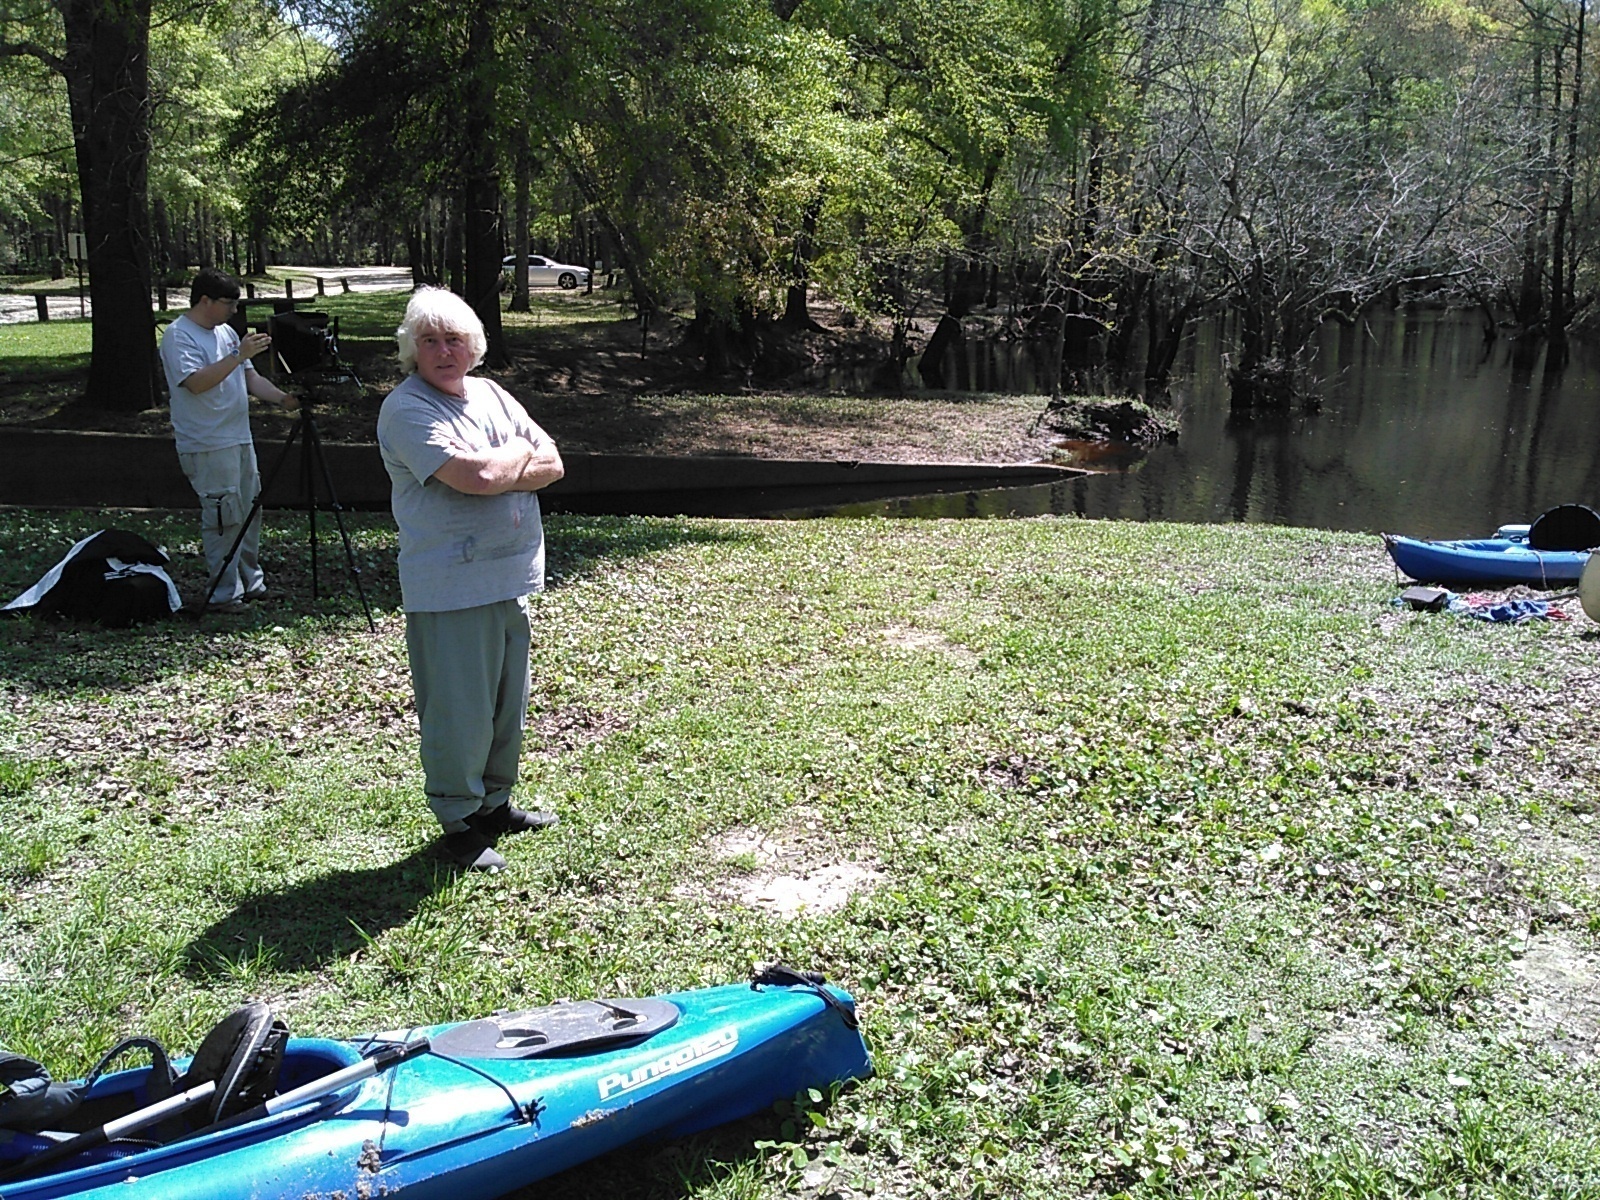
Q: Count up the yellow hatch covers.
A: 0